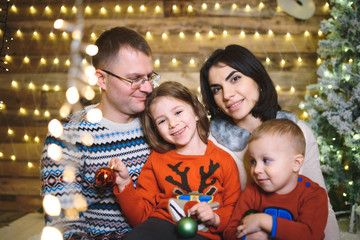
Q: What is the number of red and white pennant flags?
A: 0